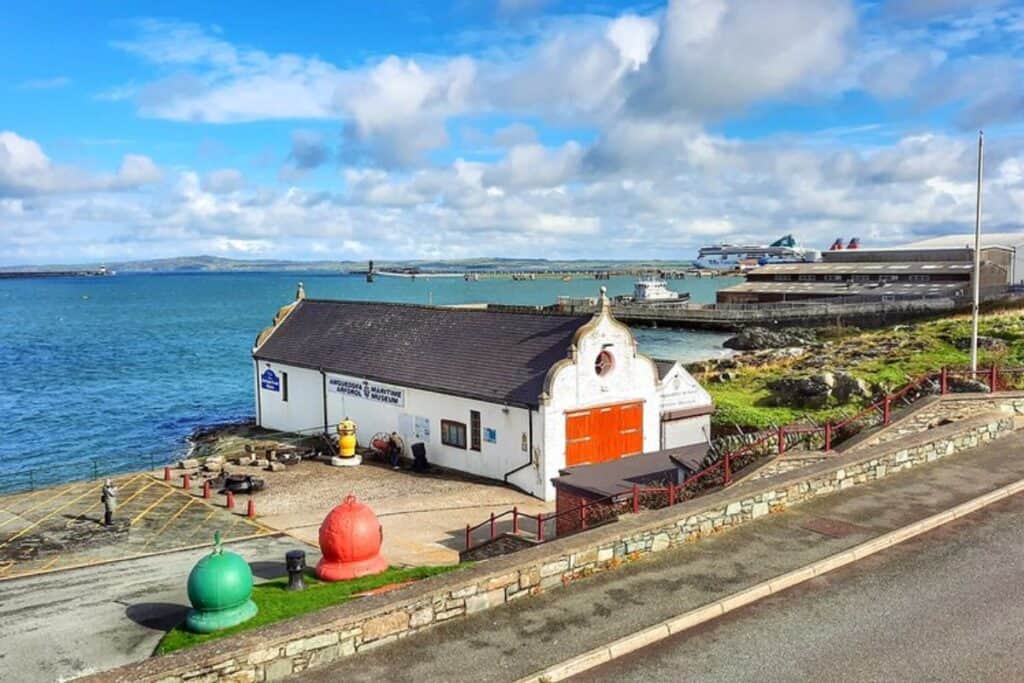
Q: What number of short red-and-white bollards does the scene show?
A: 5